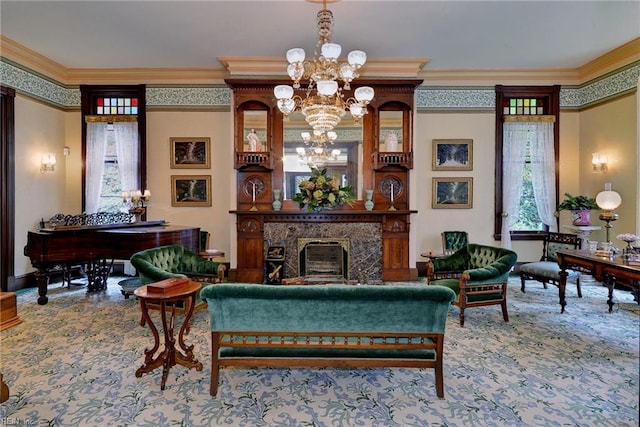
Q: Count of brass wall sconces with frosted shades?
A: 2